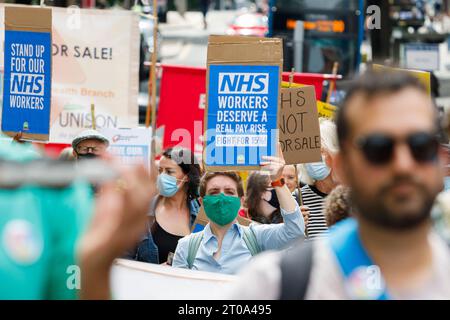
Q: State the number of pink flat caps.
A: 0